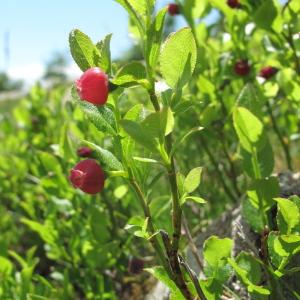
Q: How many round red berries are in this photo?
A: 7